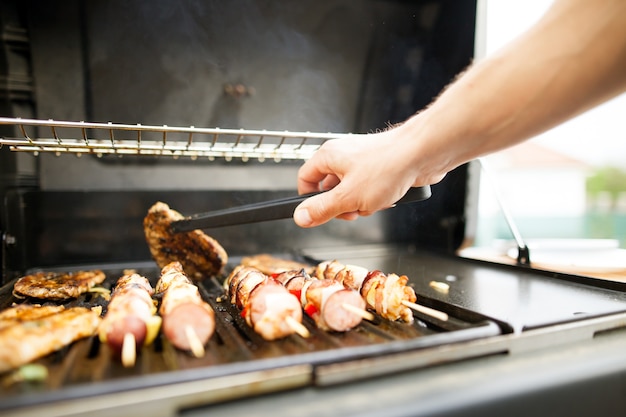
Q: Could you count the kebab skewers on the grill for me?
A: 5